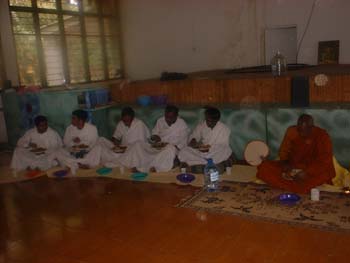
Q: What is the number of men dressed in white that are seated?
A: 5